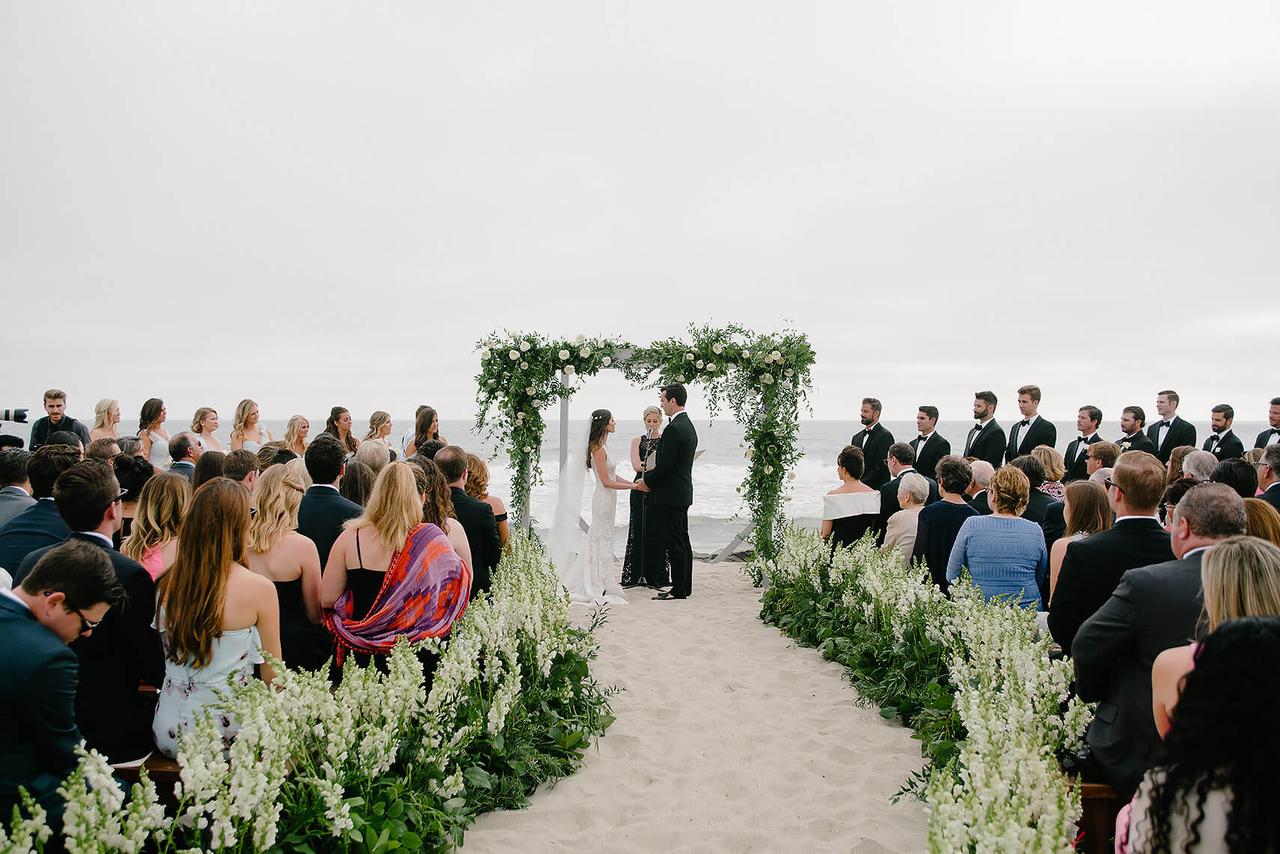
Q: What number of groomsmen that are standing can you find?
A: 9